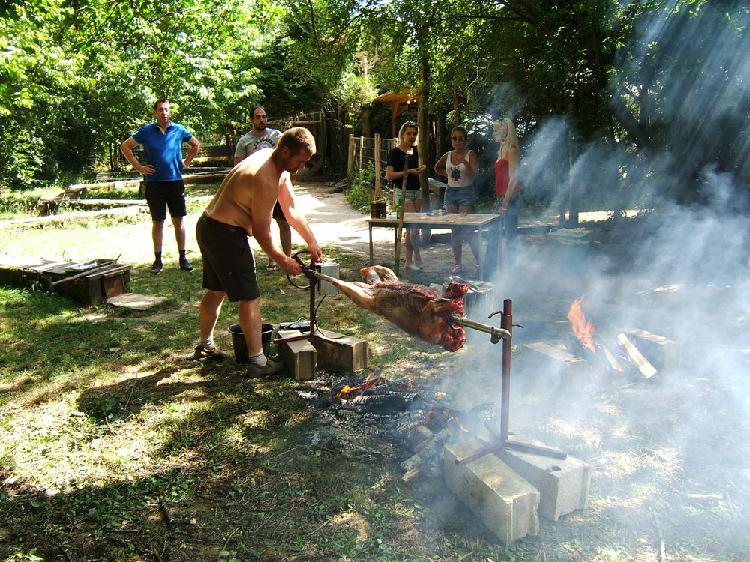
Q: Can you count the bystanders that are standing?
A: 5